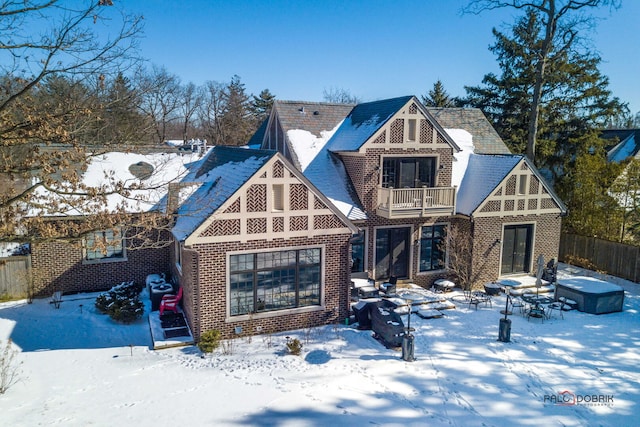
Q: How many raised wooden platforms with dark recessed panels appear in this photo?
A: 1